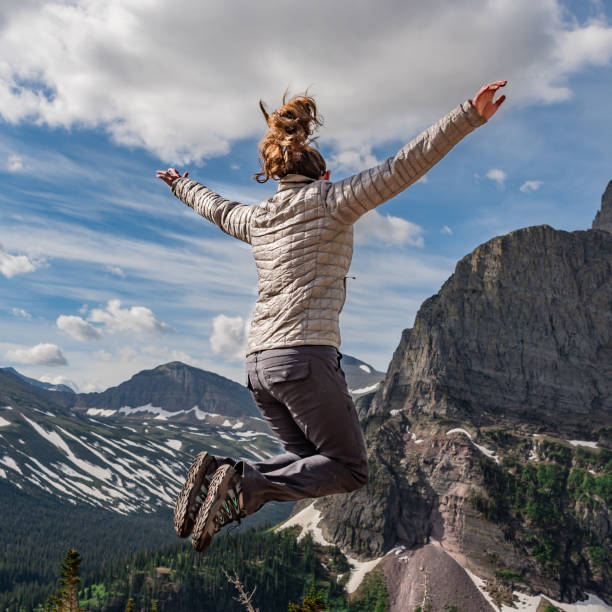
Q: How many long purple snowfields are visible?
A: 0